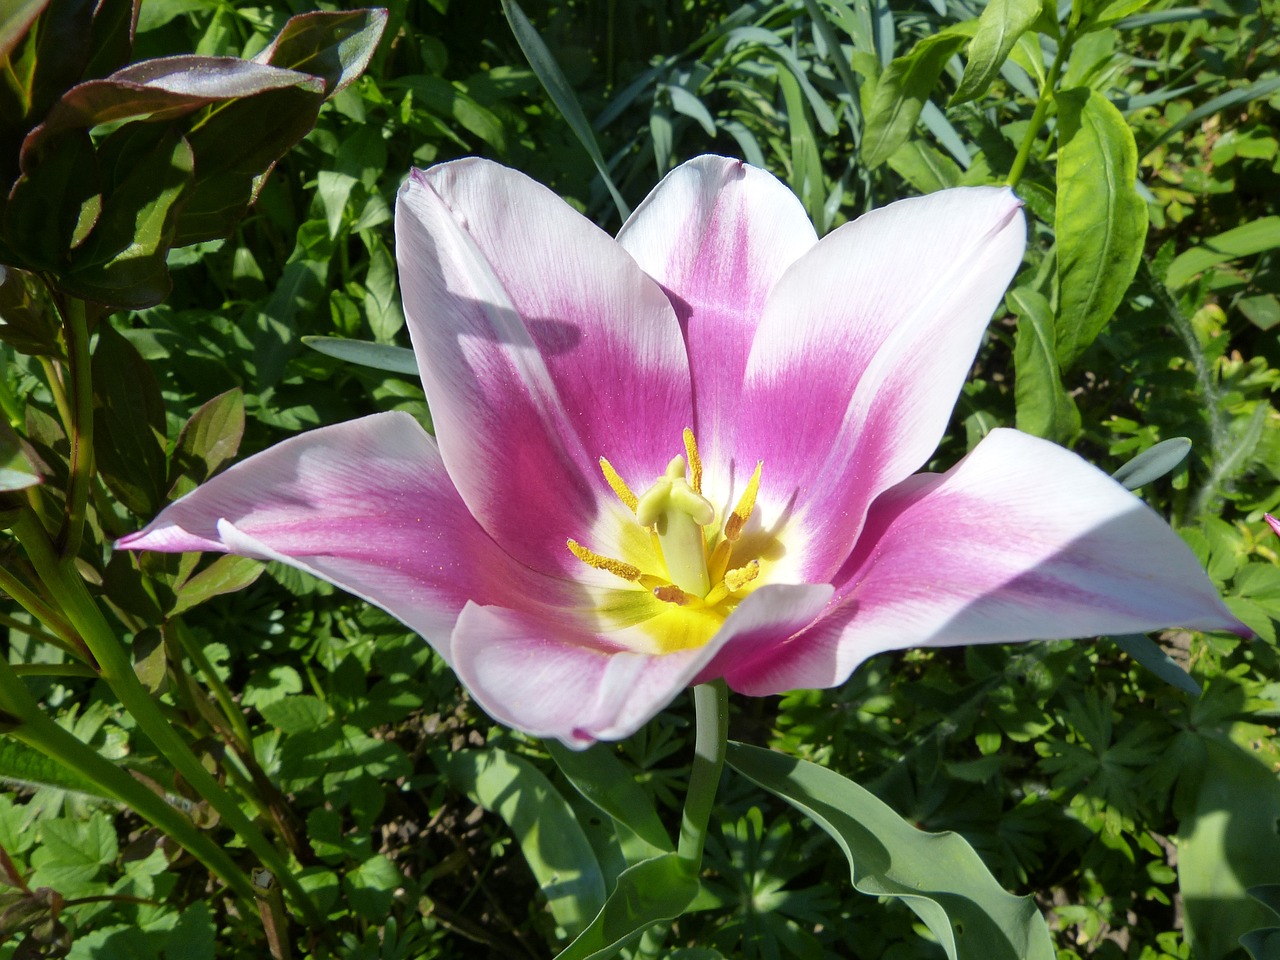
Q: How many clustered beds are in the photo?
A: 0